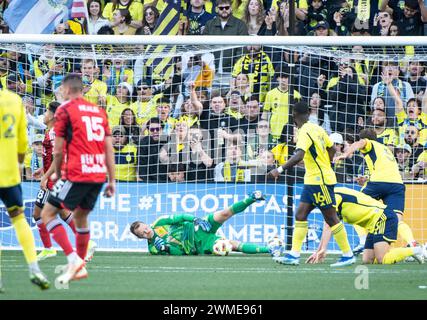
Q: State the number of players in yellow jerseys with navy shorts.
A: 4